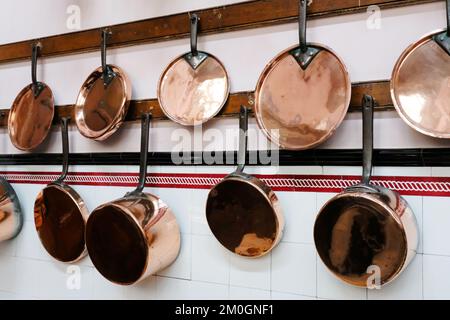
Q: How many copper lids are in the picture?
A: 5